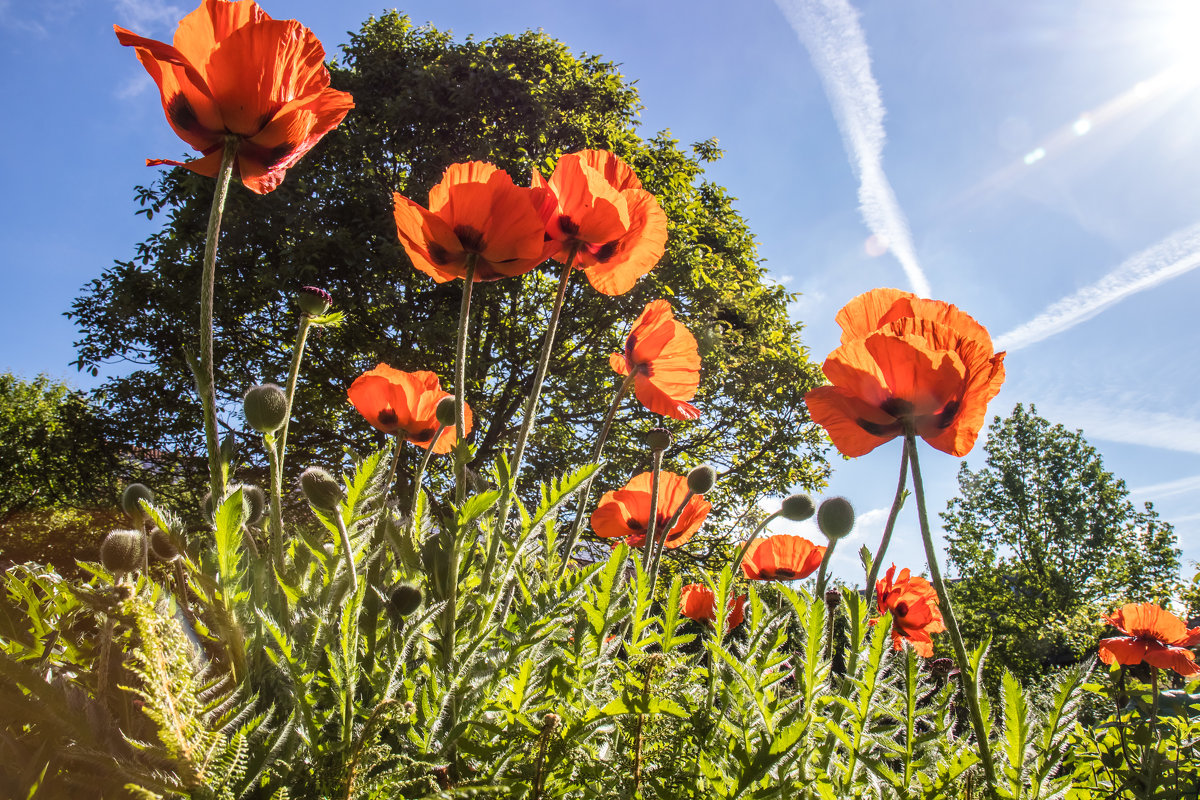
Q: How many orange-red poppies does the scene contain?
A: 11